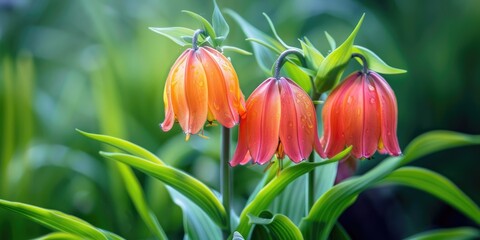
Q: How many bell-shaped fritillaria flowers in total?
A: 3